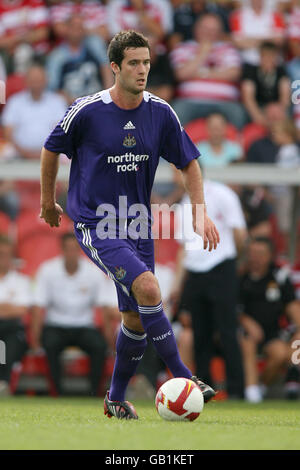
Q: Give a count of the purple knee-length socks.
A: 2